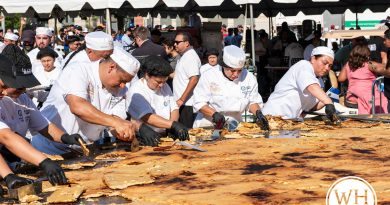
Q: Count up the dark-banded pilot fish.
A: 0